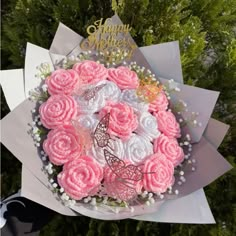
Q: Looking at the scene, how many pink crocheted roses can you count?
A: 12